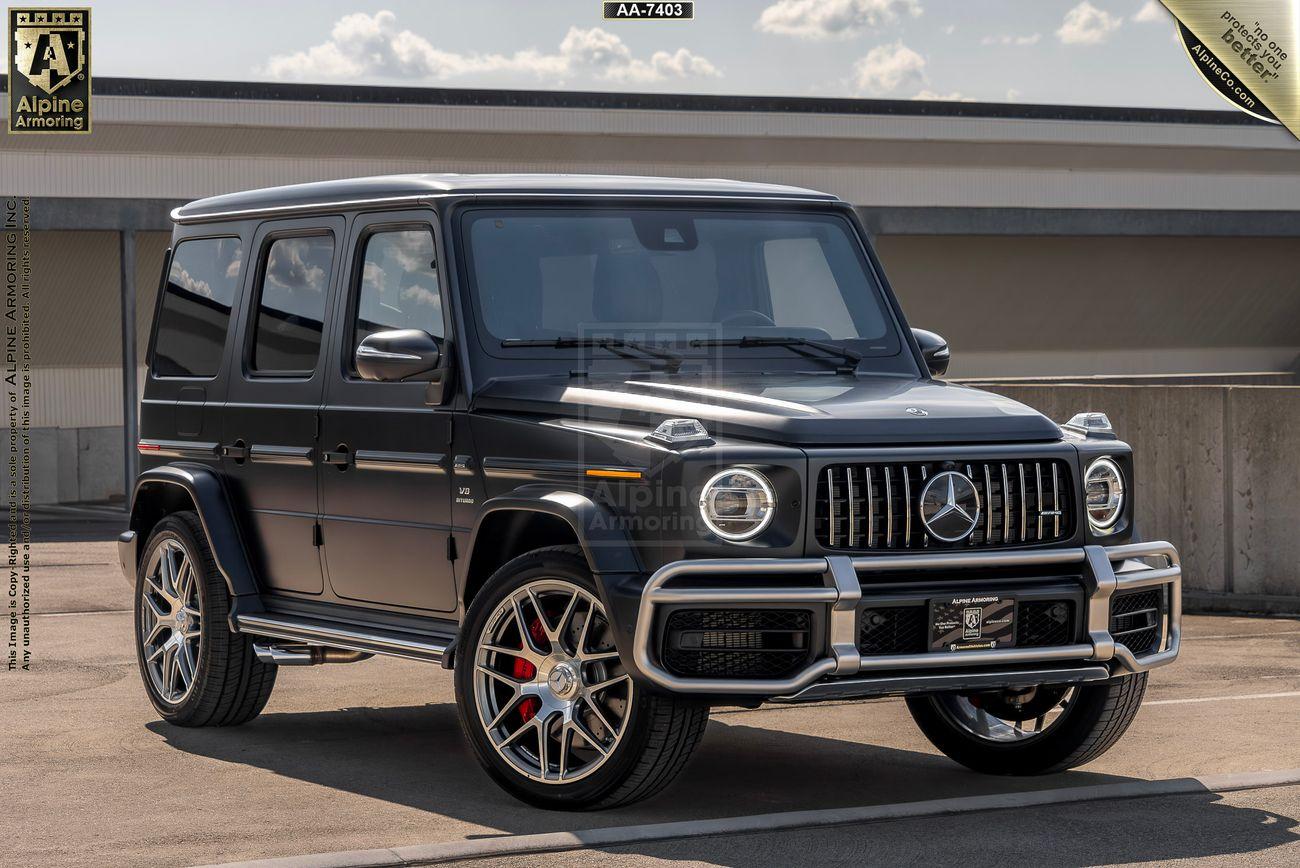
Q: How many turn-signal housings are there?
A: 2